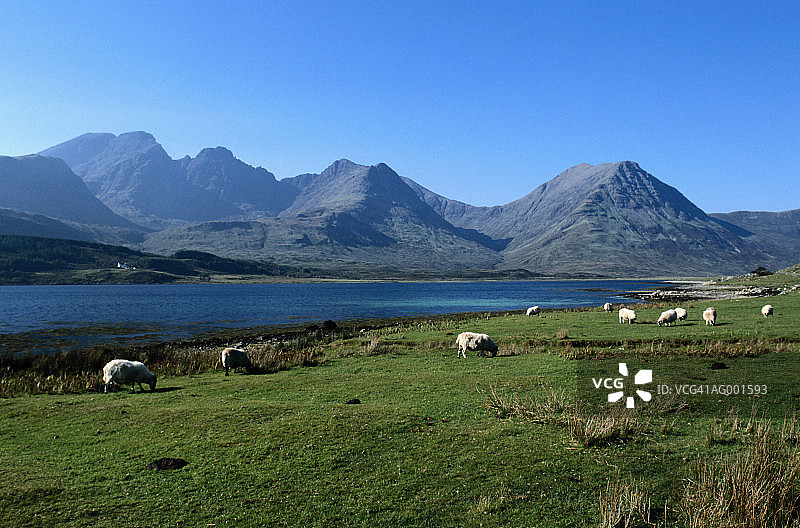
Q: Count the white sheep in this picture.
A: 10